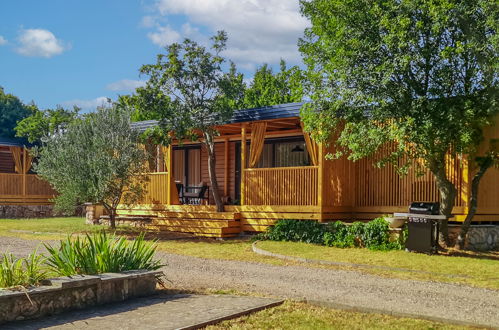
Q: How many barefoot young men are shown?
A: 0